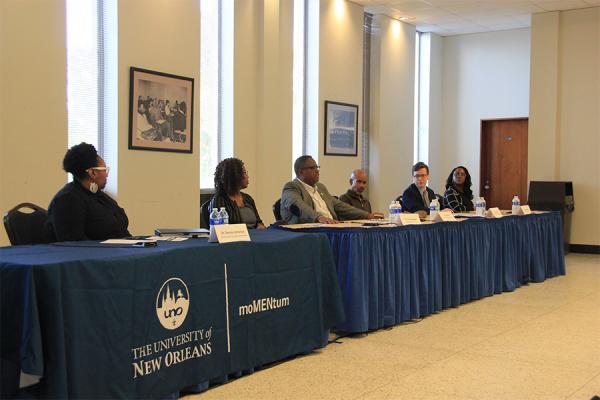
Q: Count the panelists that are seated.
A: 6